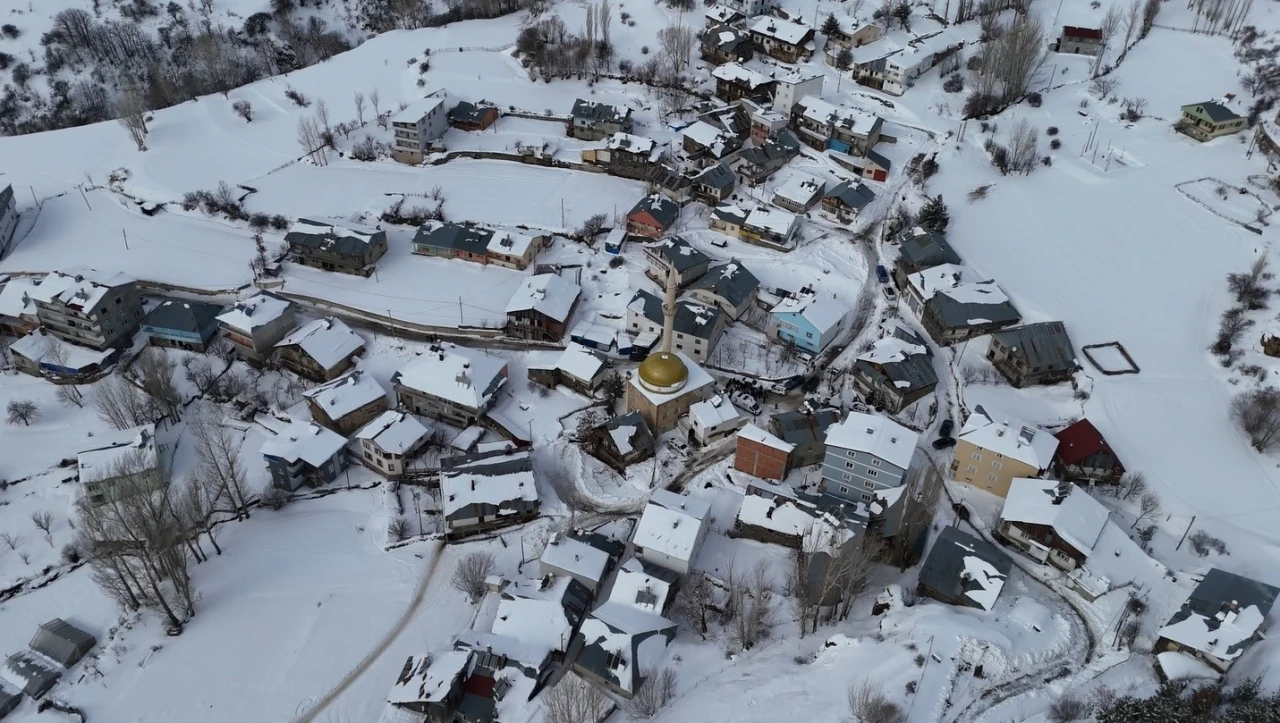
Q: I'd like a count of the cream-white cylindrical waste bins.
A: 0